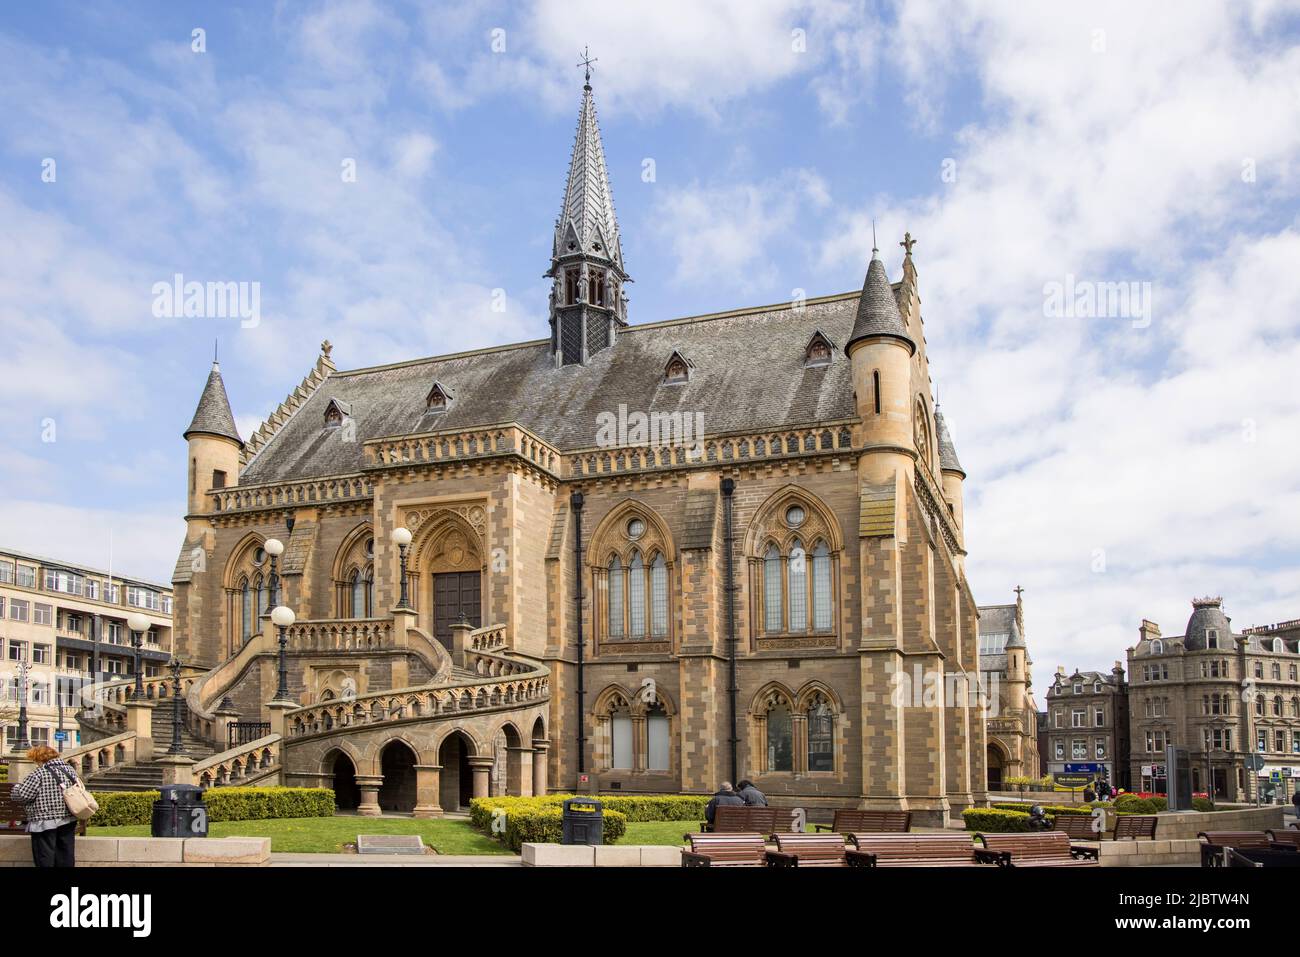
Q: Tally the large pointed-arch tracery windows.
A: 4